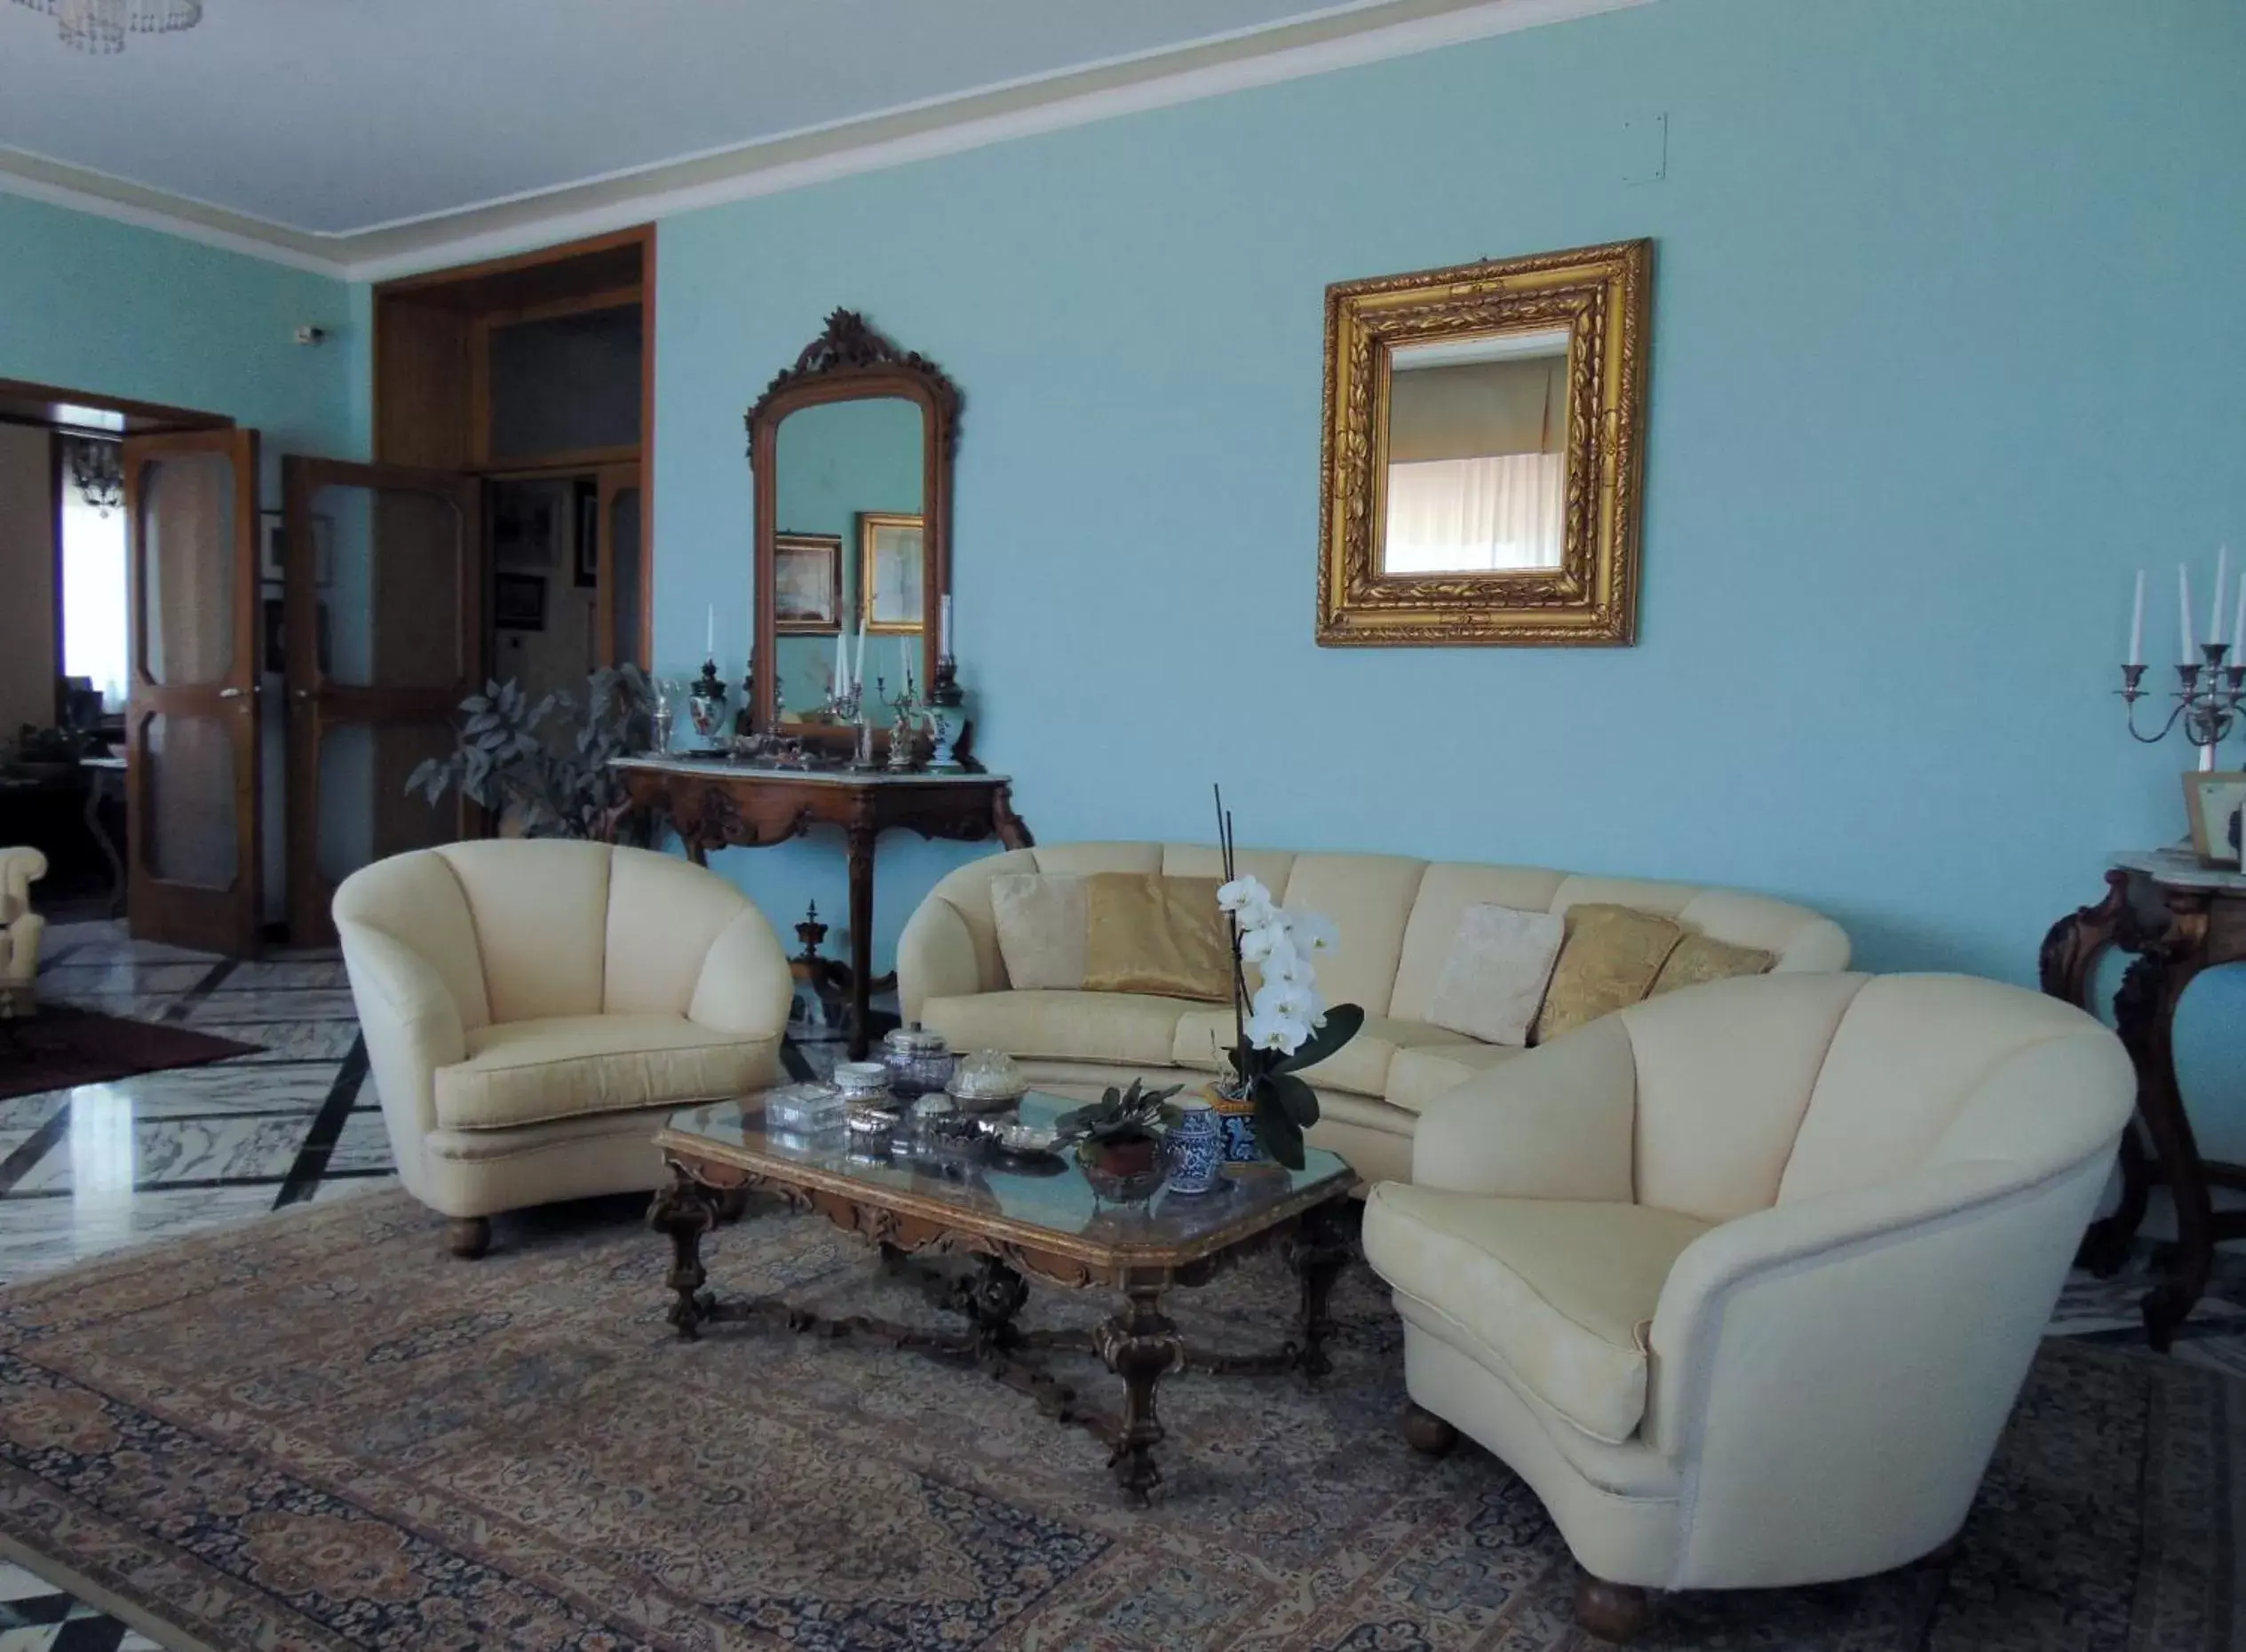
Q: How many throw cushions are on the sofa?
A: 5